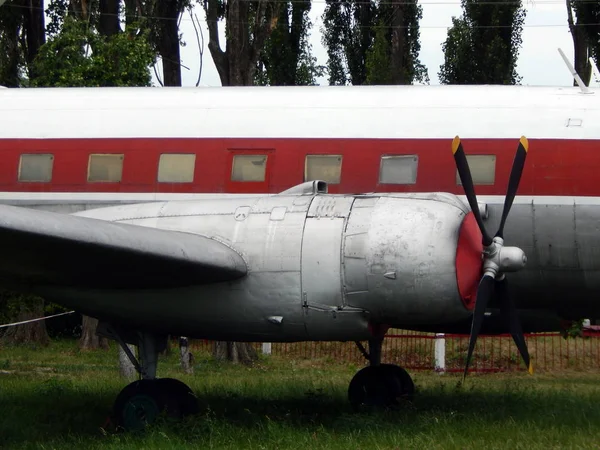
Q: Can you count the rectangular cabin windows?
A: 7